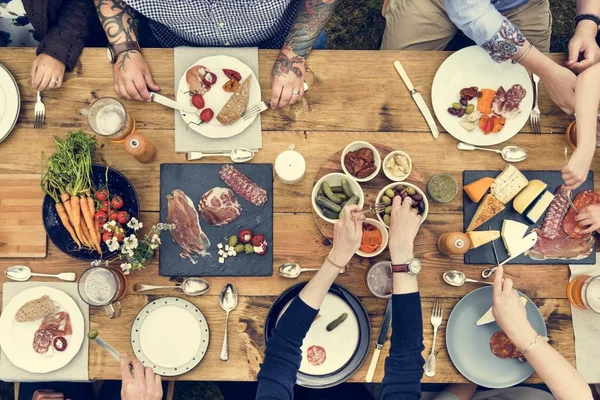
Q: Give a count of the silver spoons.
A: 7